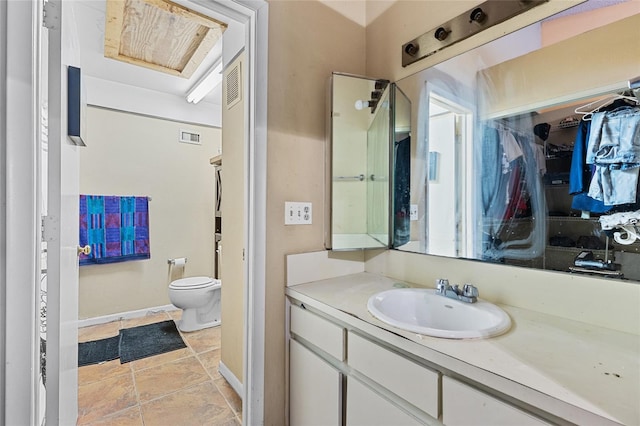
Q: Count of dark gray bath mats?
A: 2